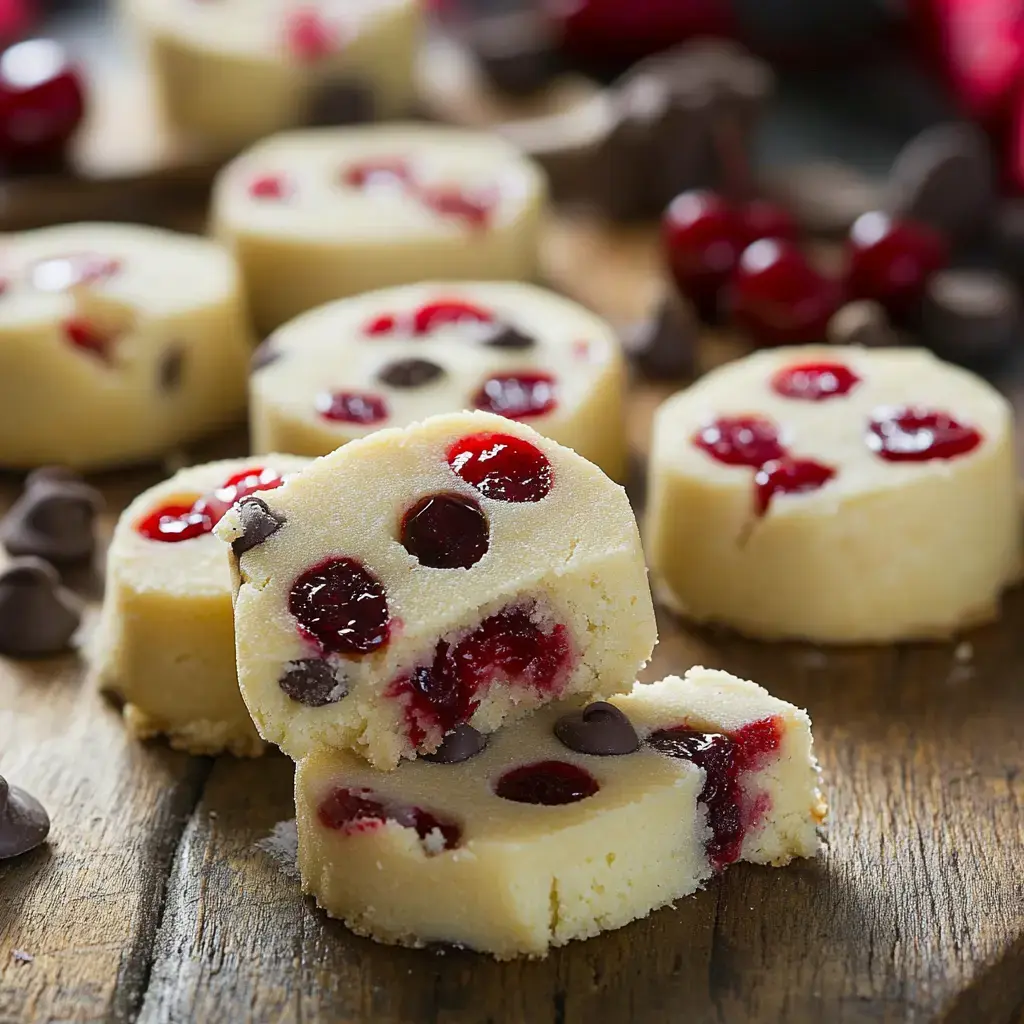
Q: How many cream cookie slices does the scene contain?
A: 8